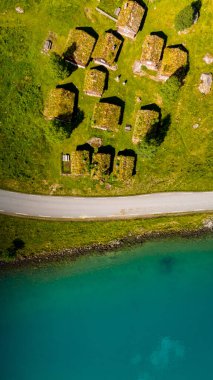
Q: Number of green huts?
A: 12